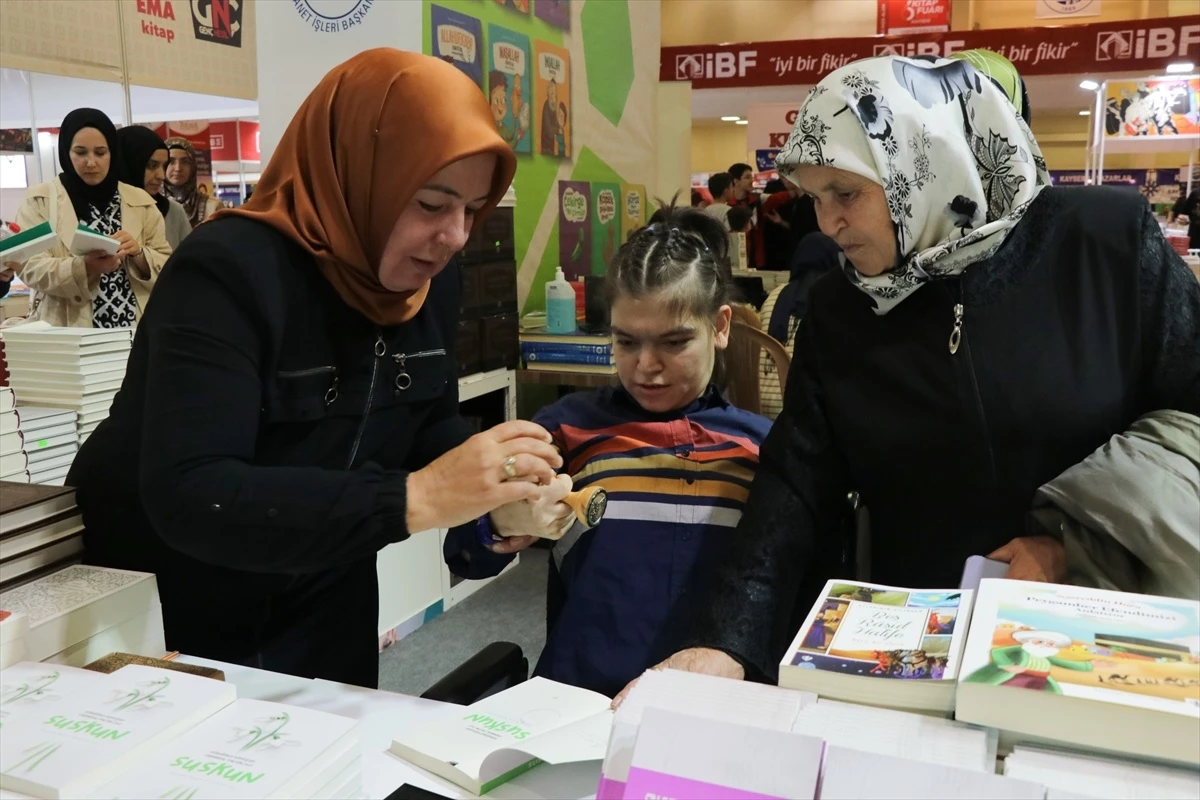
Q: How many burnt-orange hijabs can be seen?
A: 1